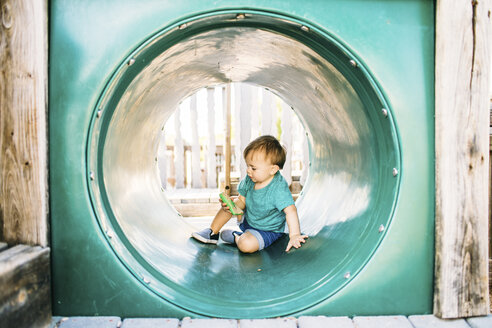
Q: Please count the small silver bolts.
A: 13